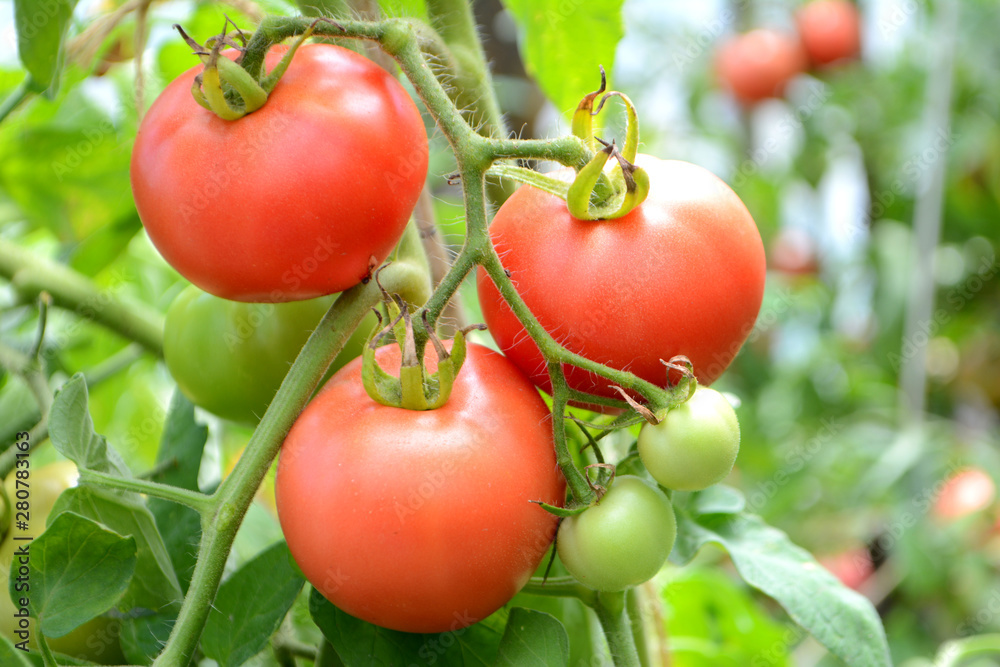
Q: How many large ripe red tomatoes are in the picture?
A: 3